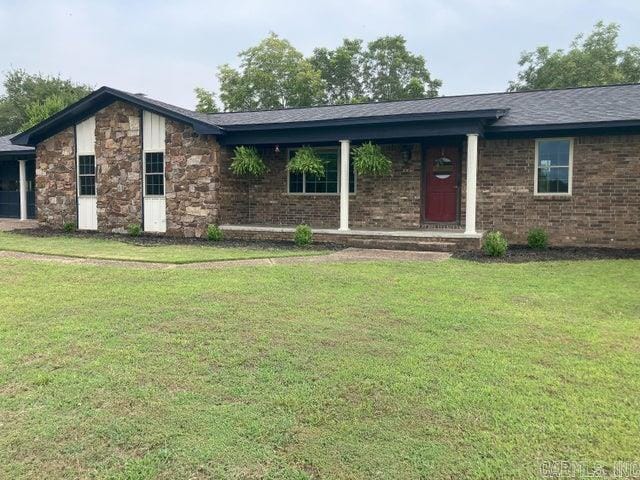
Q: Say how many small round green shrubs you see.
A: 6